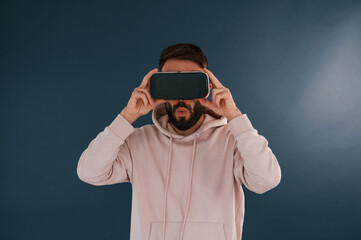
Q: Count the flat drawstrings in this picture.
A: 2